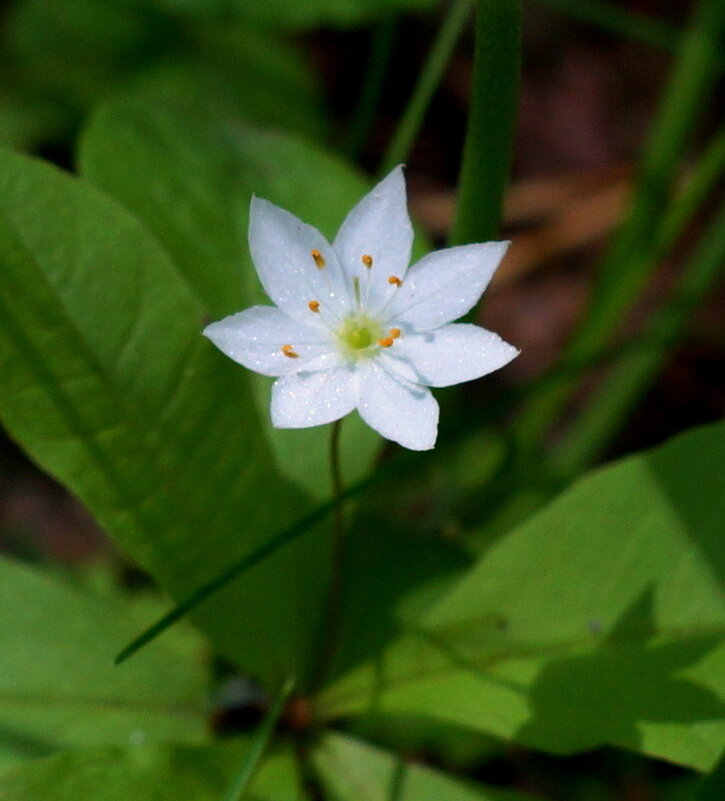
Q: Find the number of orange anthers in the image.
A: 7